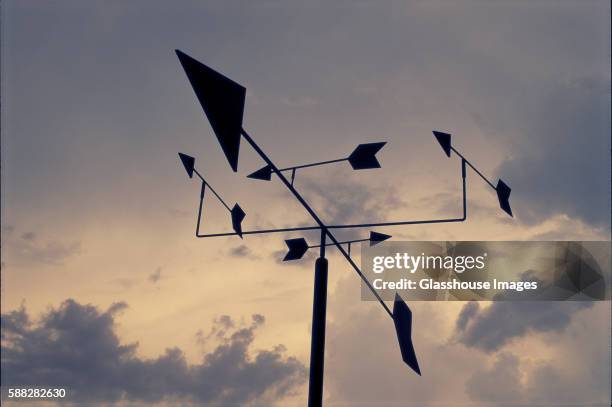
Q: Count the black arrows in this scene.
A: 5